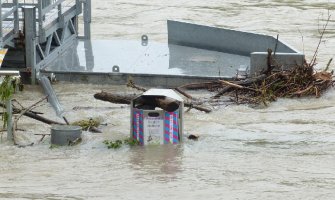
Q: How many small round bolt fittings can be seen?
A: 2